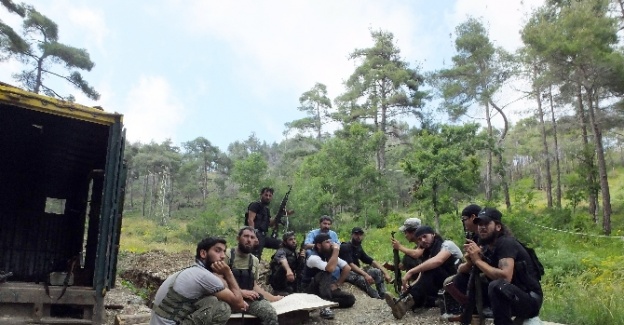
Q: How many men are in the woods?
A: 11